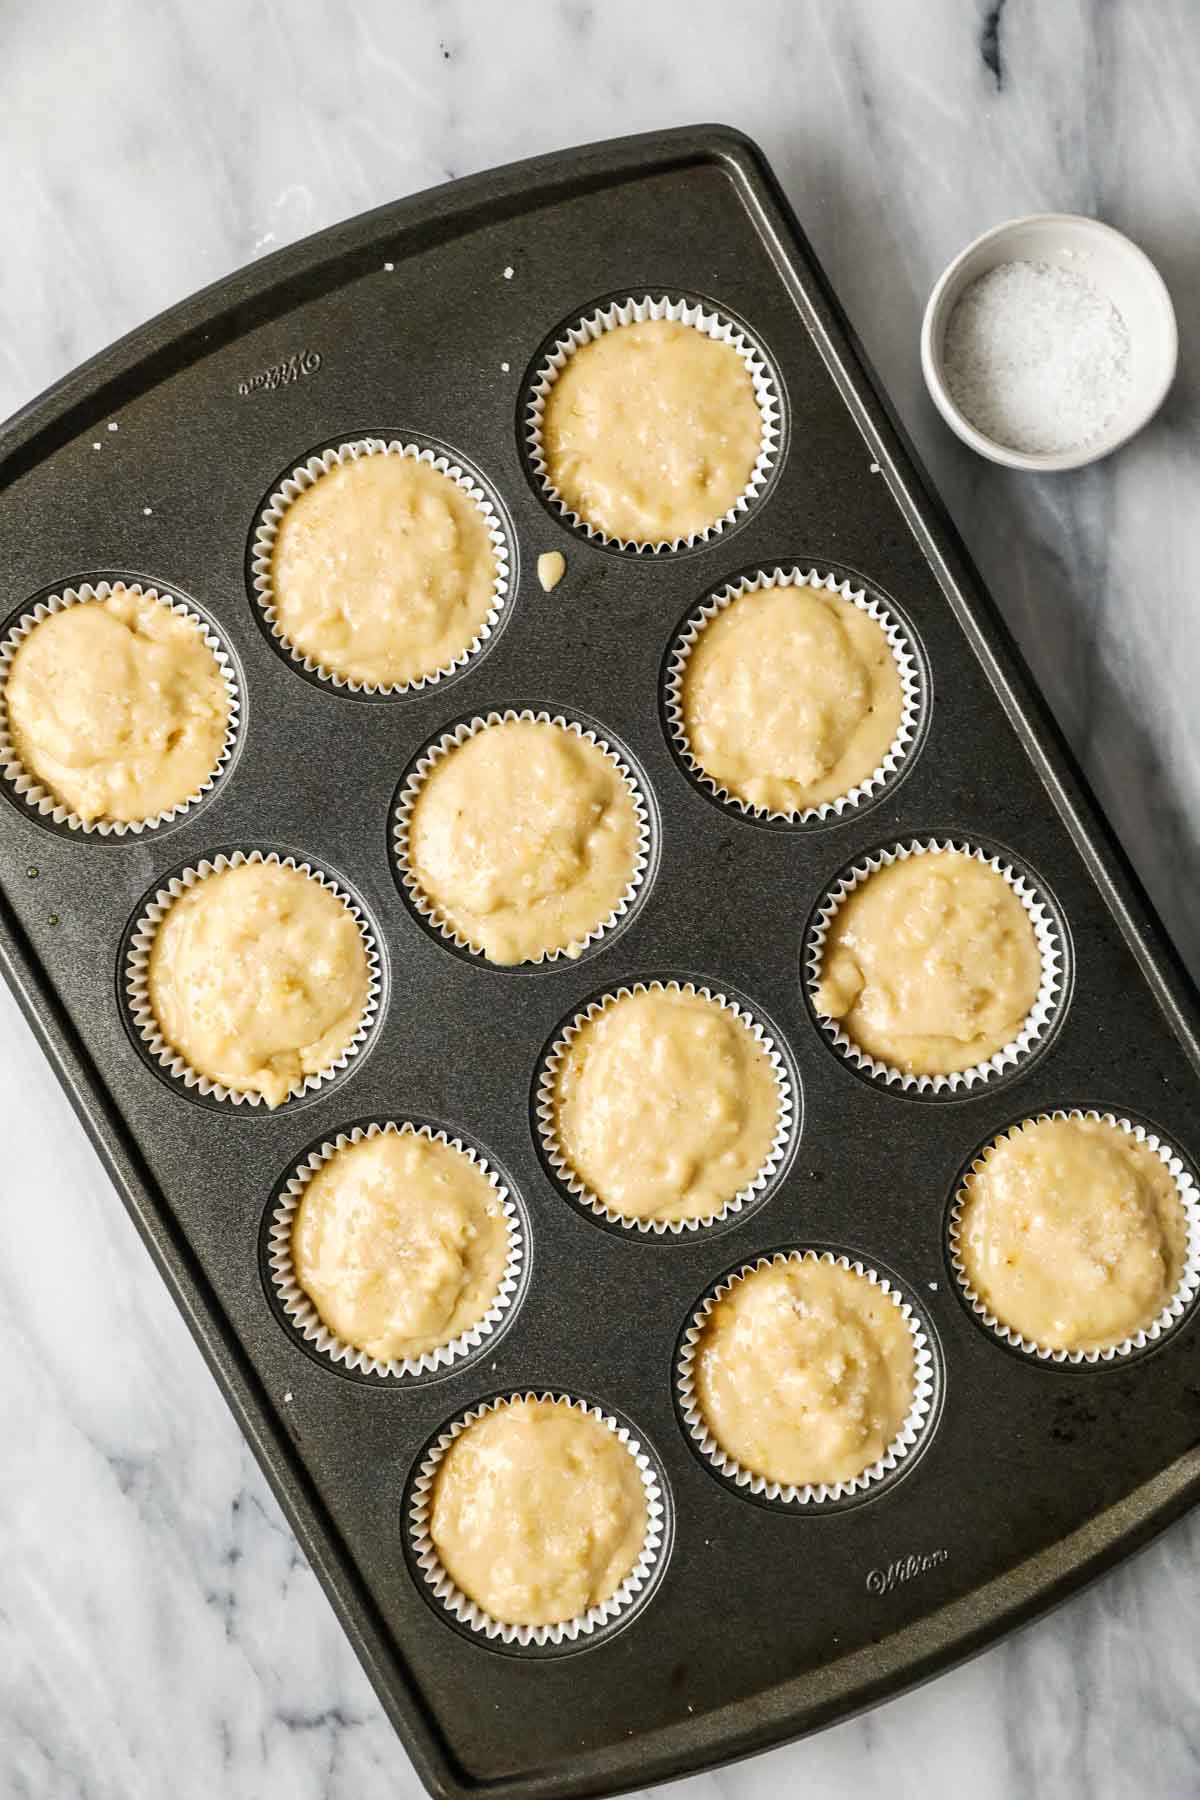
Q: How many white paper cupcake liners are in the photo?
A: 12